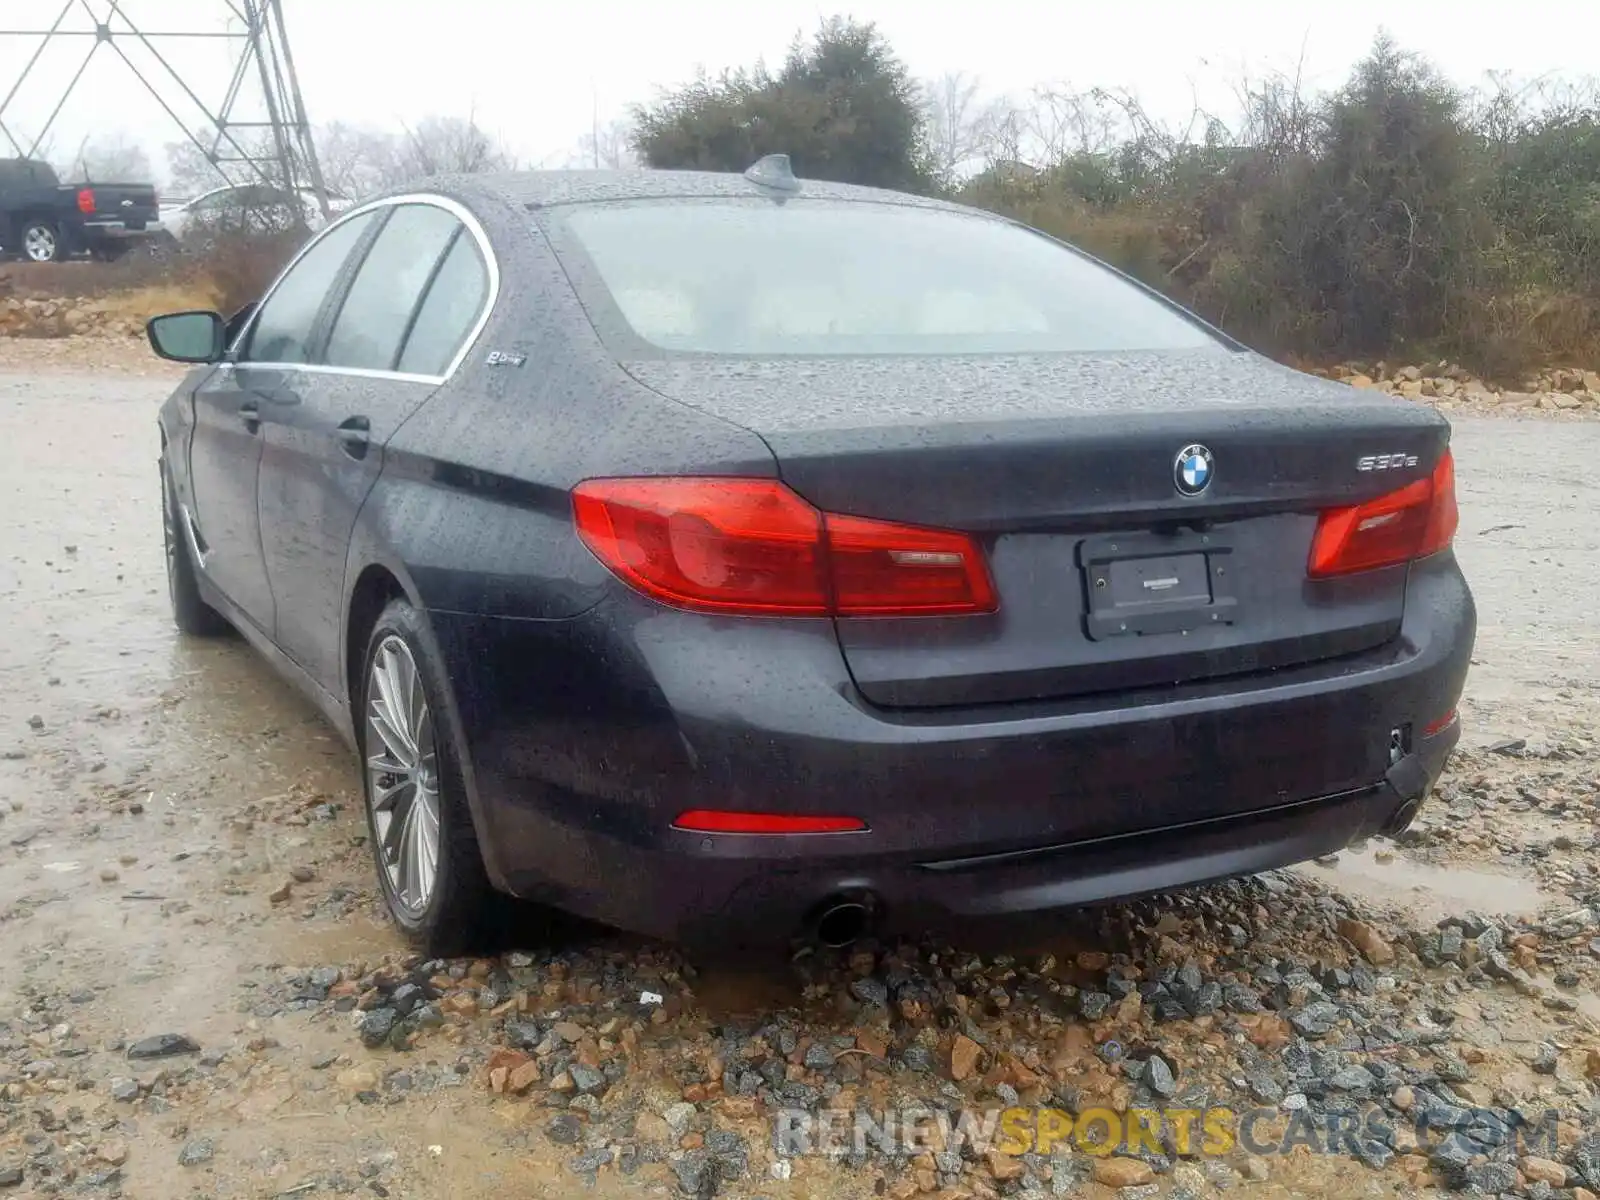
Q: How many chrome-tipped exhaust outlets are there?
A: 2